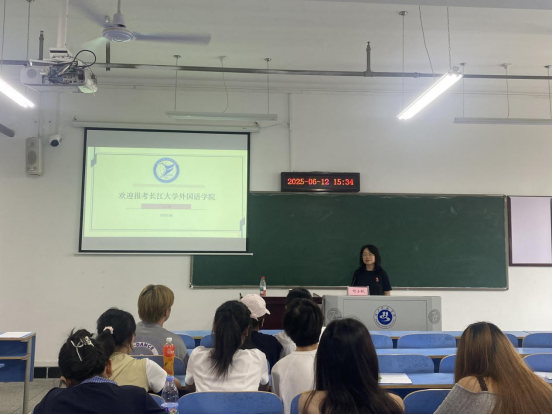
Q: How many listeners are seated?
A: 9